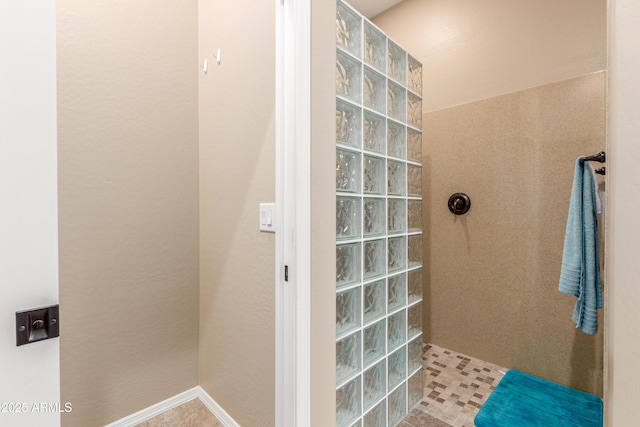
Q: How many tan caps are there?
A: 0